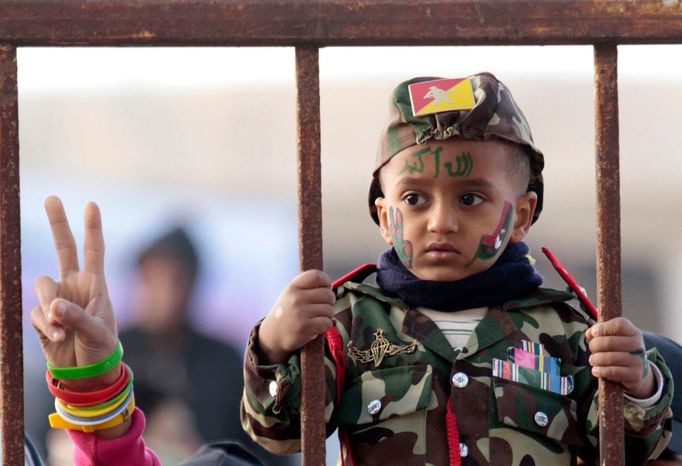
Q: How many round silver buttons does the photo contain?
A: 5